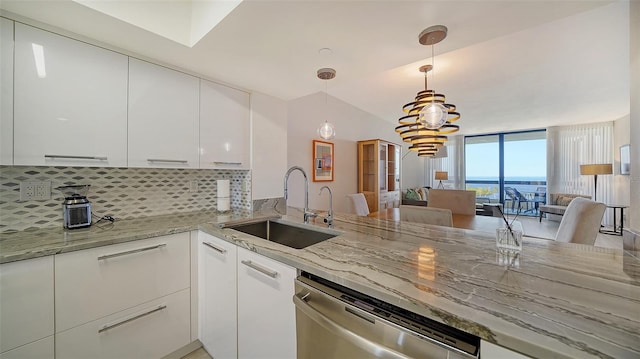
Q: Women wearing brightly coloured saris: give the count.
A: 0